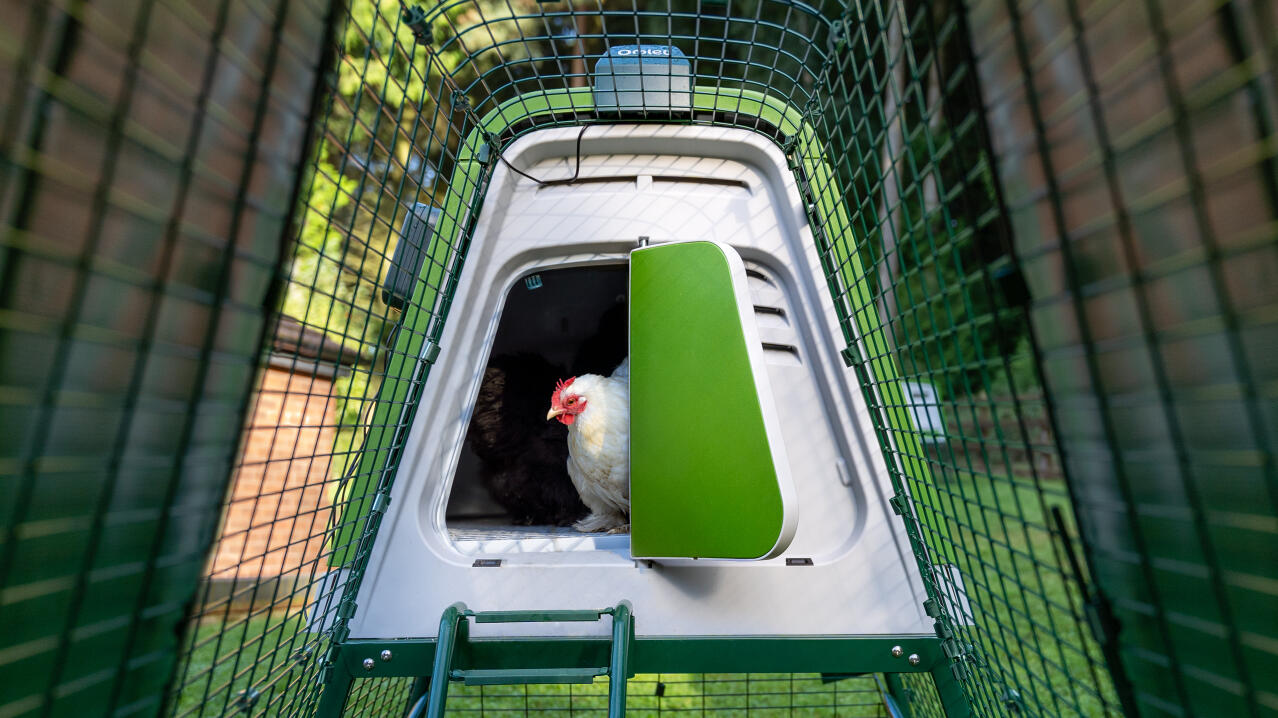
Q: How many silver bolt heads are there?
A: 4